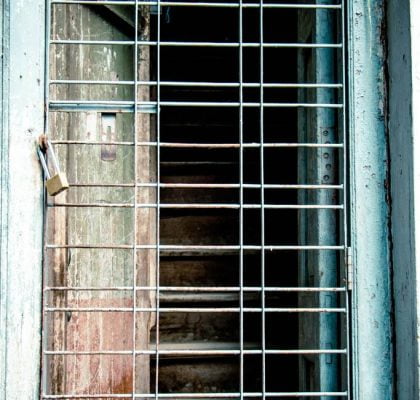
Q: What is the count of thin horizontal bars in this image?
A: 12